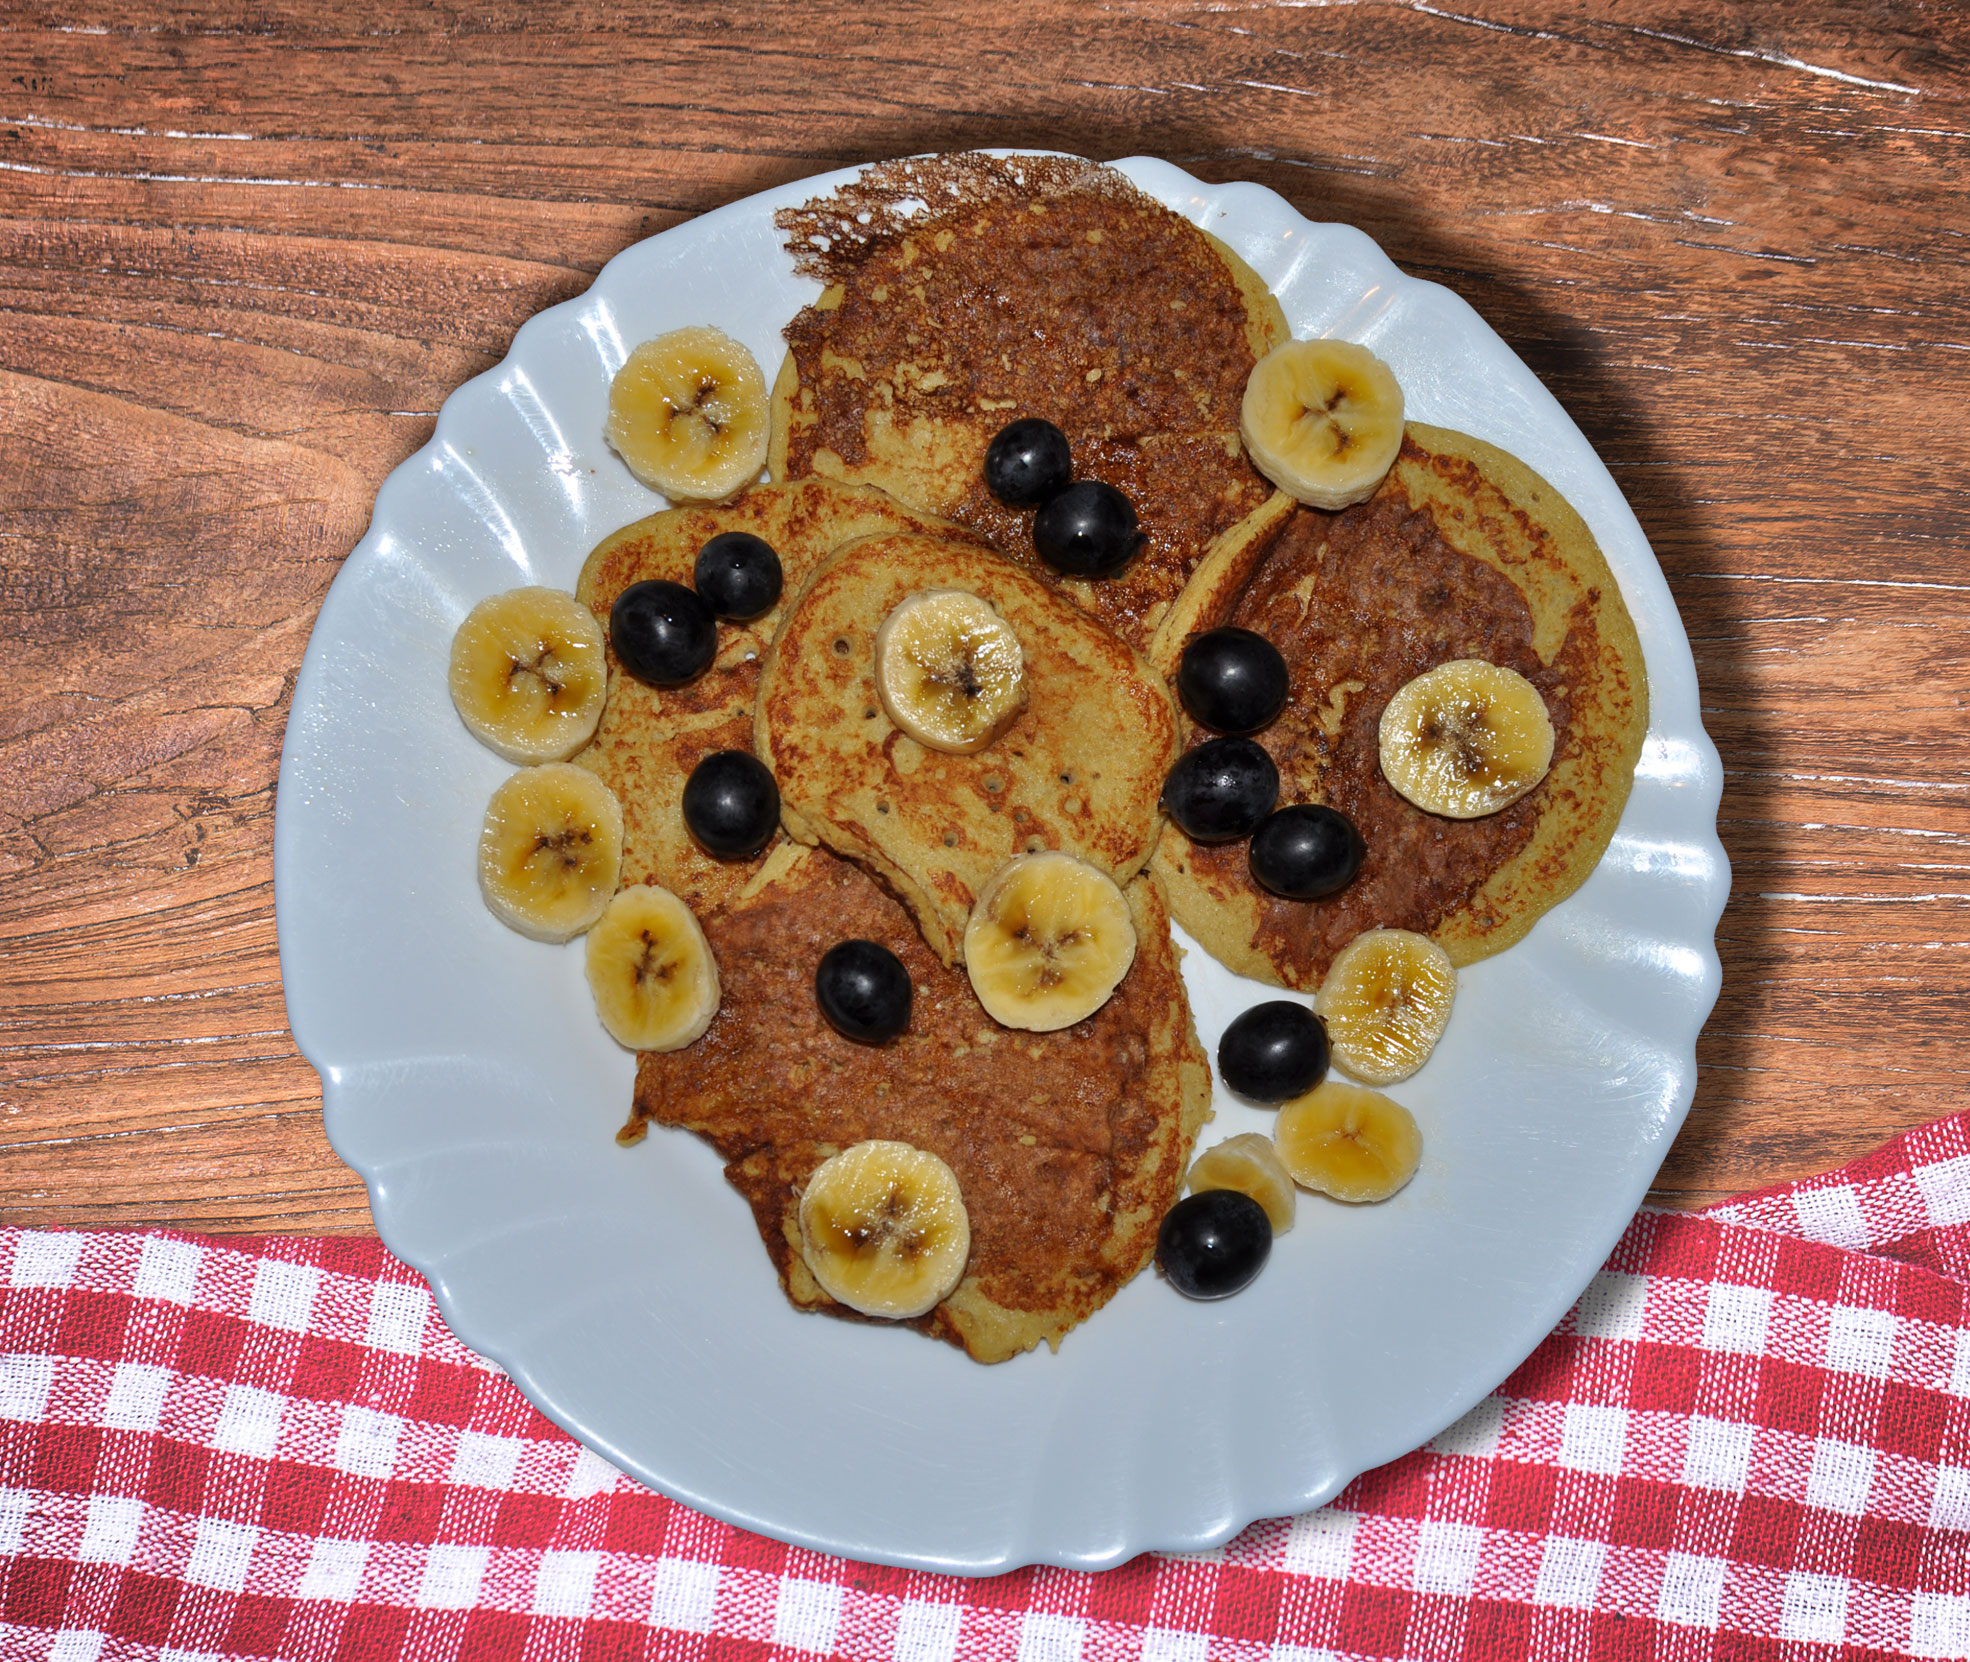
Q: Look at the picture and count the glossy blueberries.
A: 11